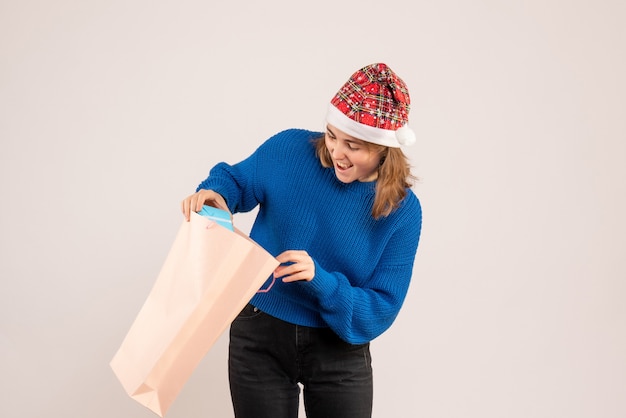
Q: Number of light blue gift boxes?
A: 1